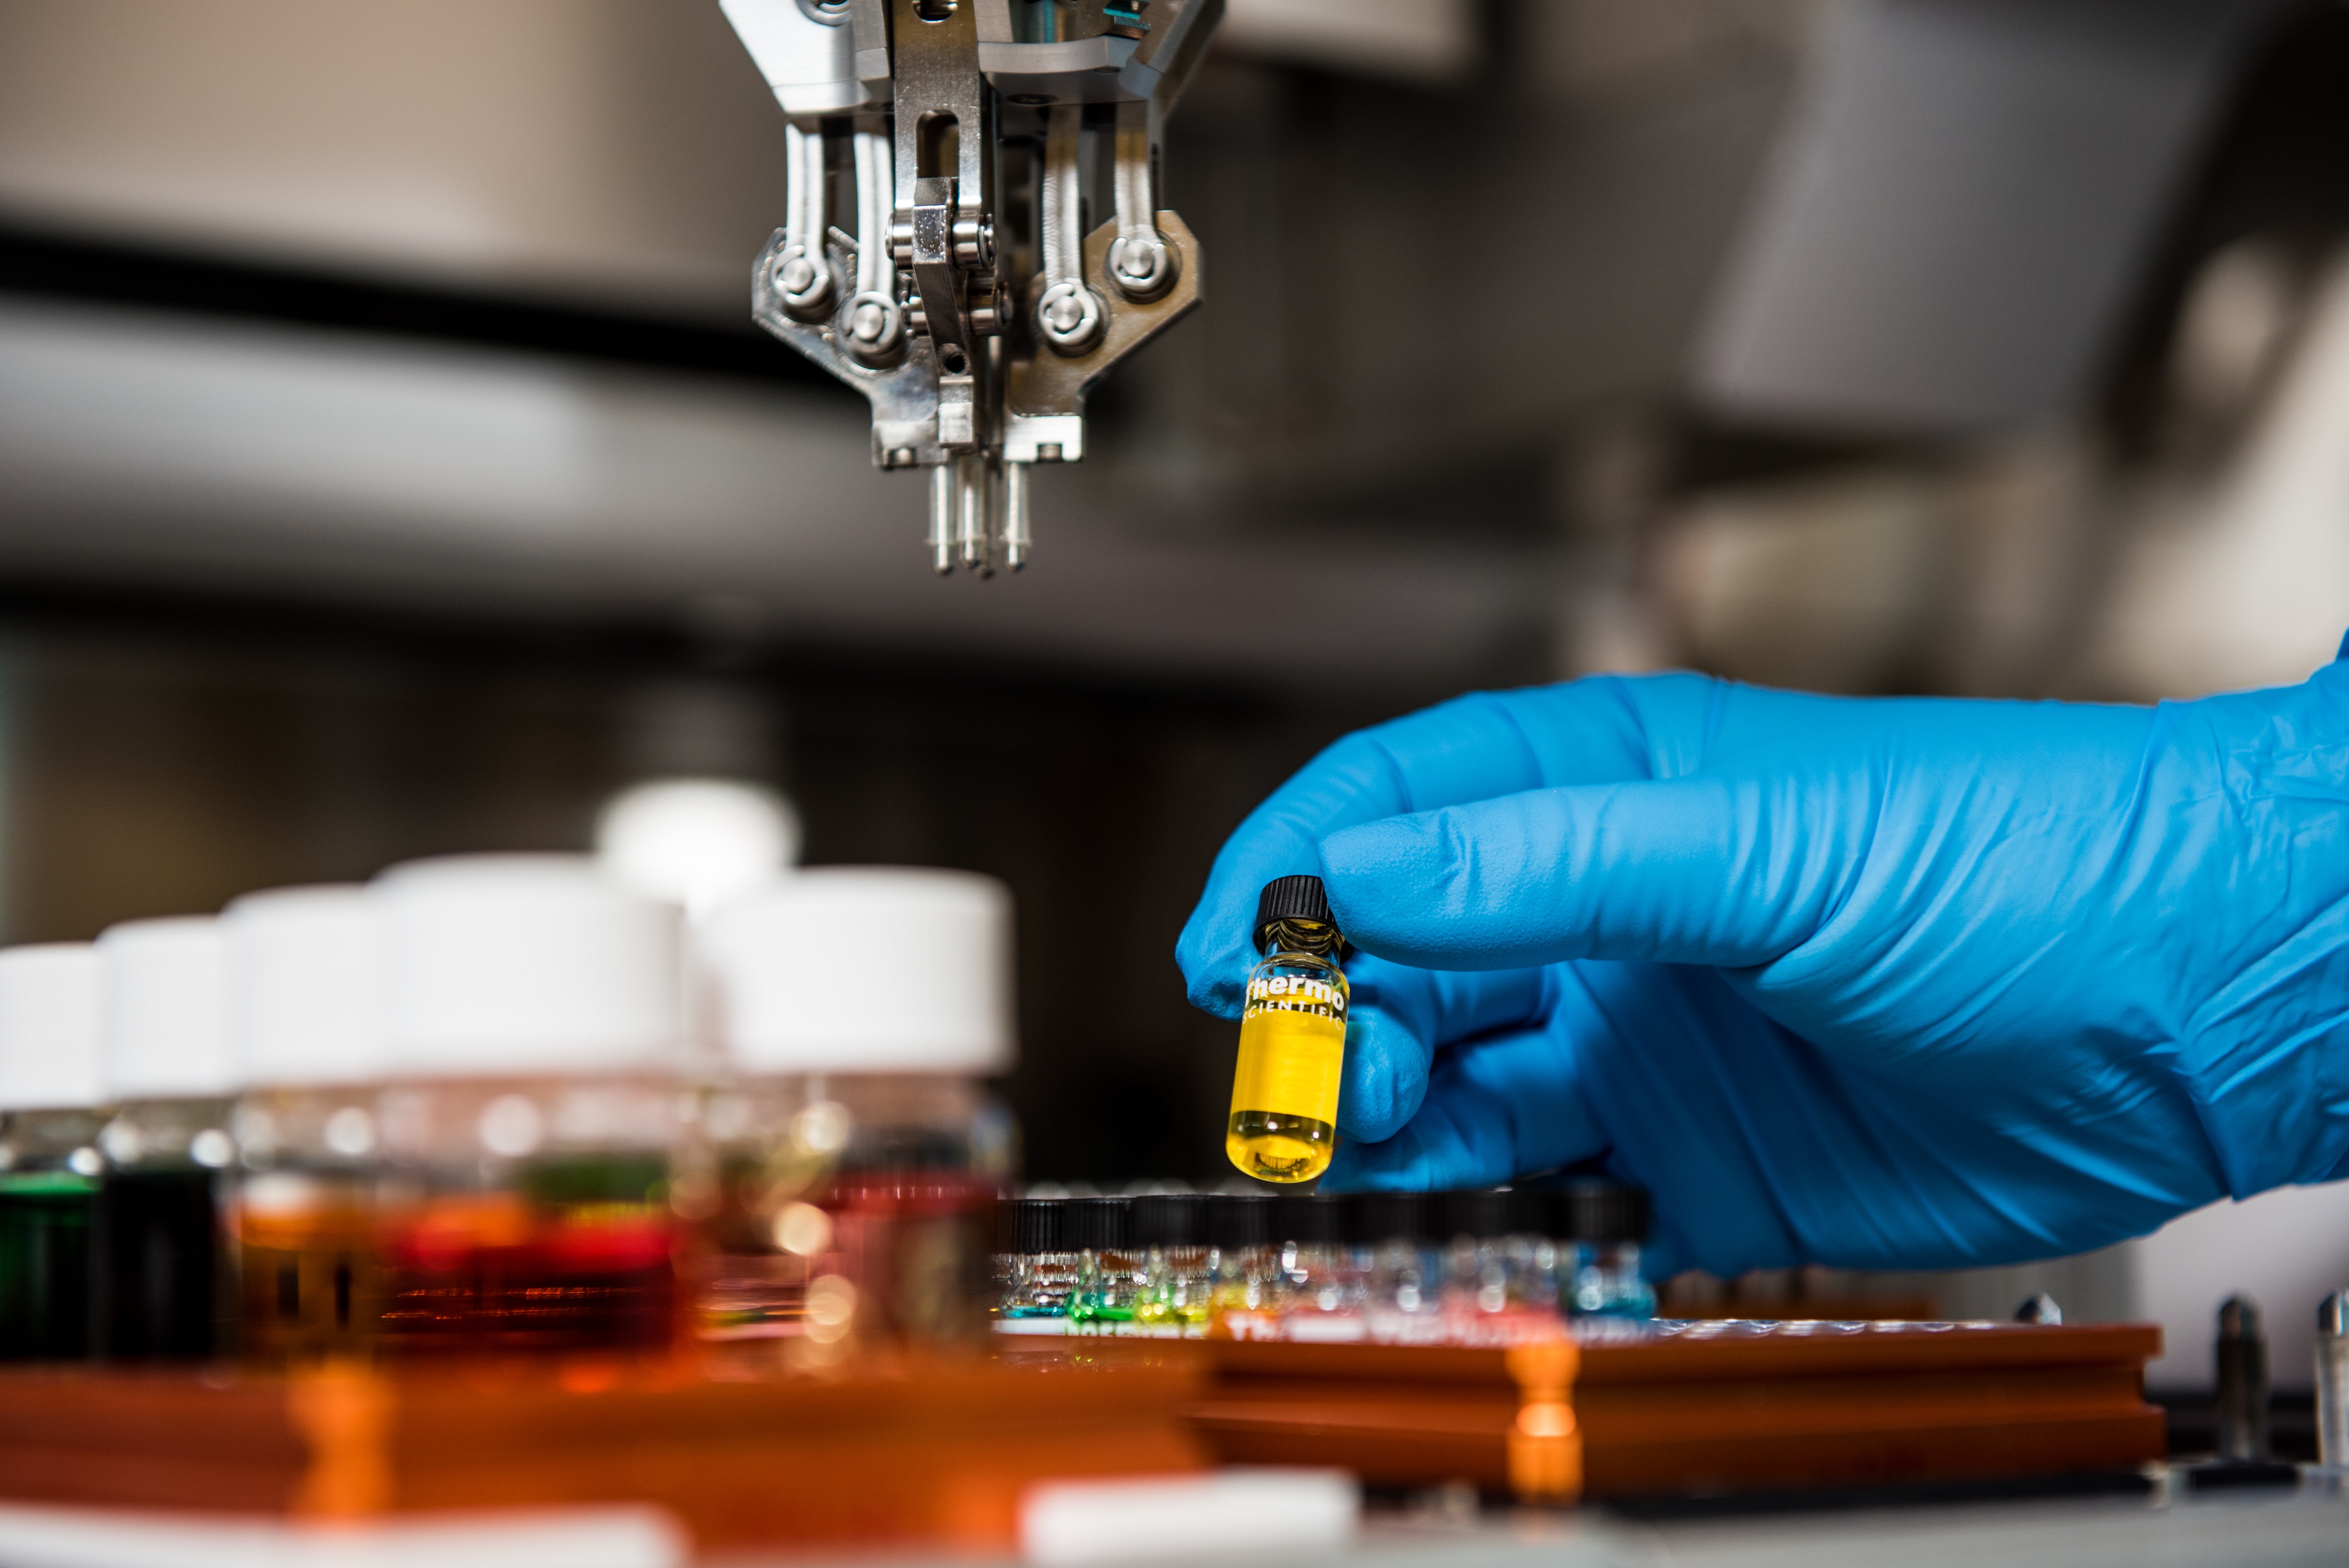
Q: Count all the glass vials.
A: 14